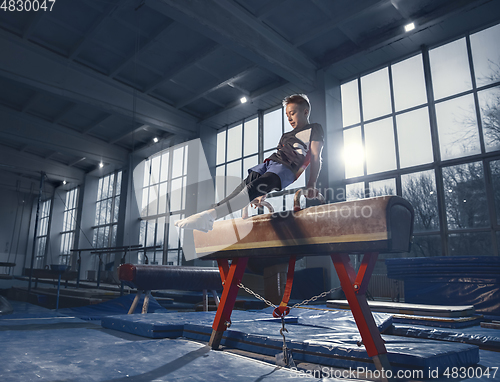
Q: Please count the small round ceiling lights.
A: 5